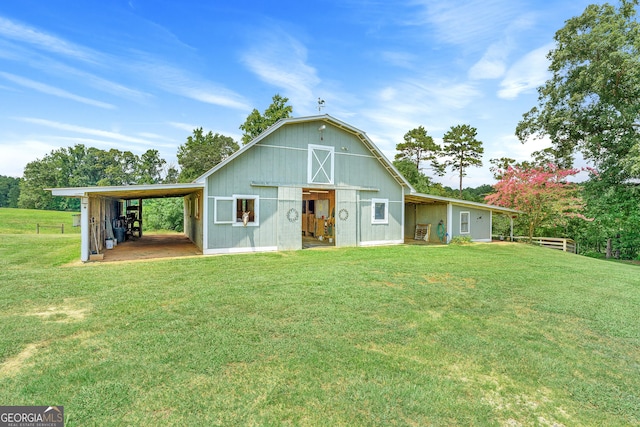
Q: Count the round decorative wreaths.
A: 2